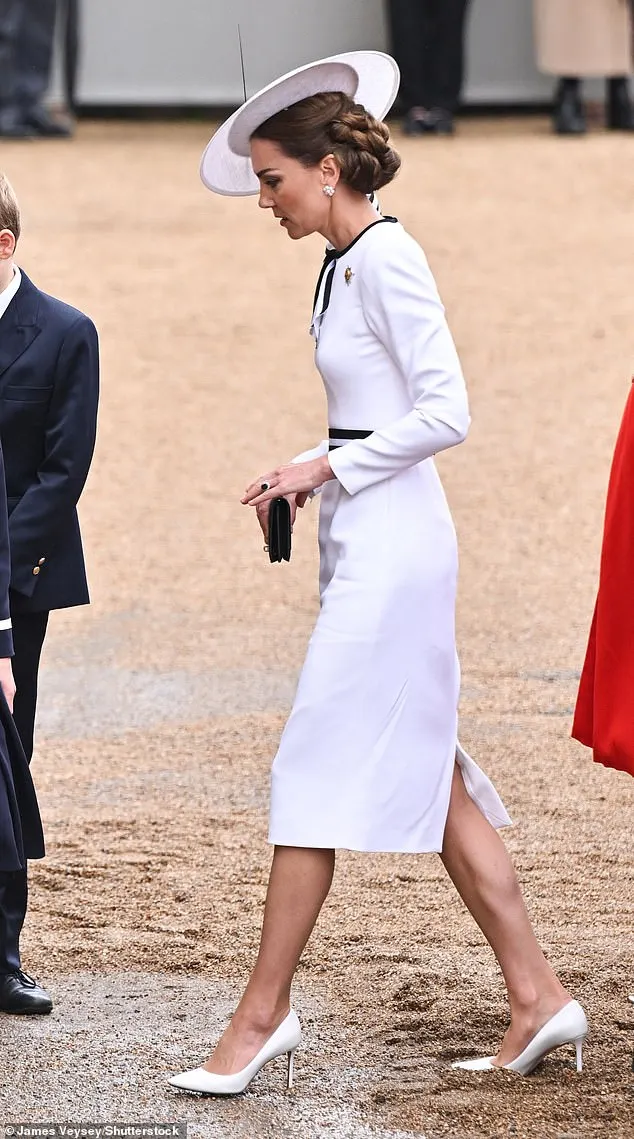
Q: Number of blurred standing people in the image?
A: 3